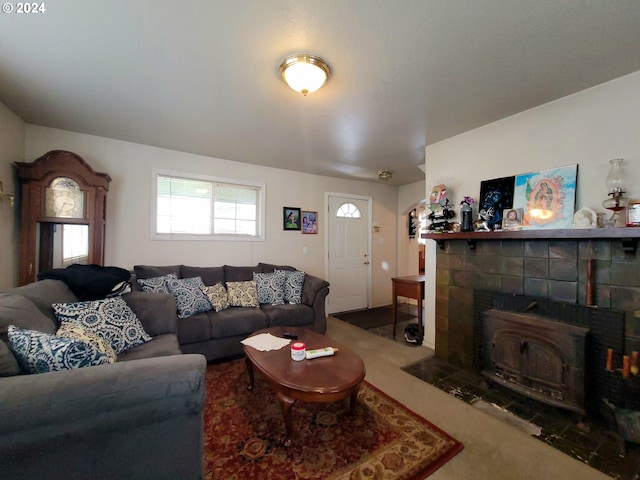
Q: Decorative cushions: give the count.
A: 9